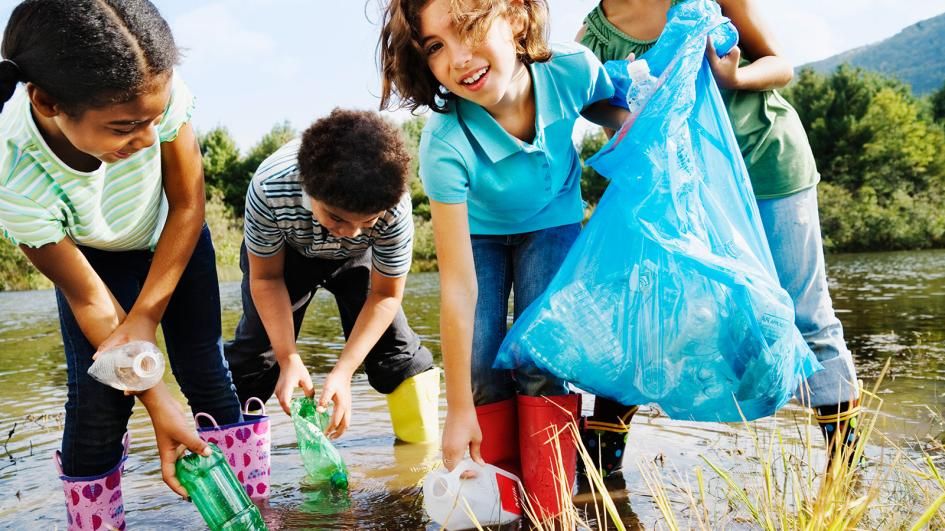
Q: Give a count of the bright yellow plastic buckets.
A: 0